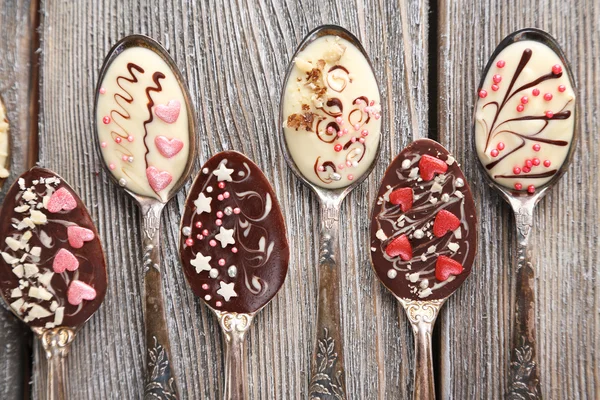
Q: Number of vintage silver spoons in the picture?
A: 6